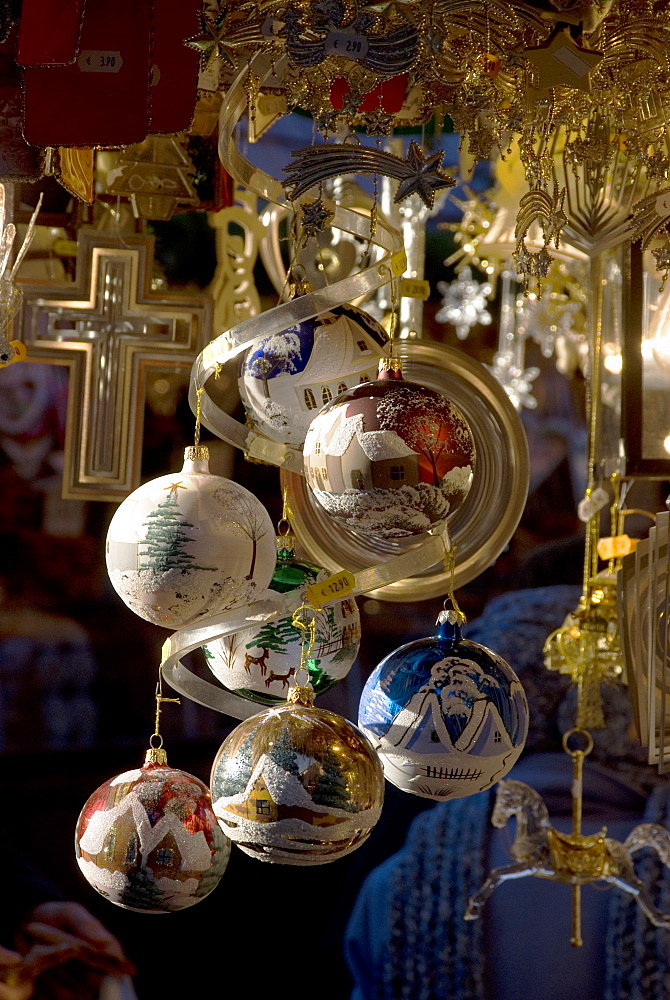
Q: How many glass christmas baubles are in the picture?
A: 7